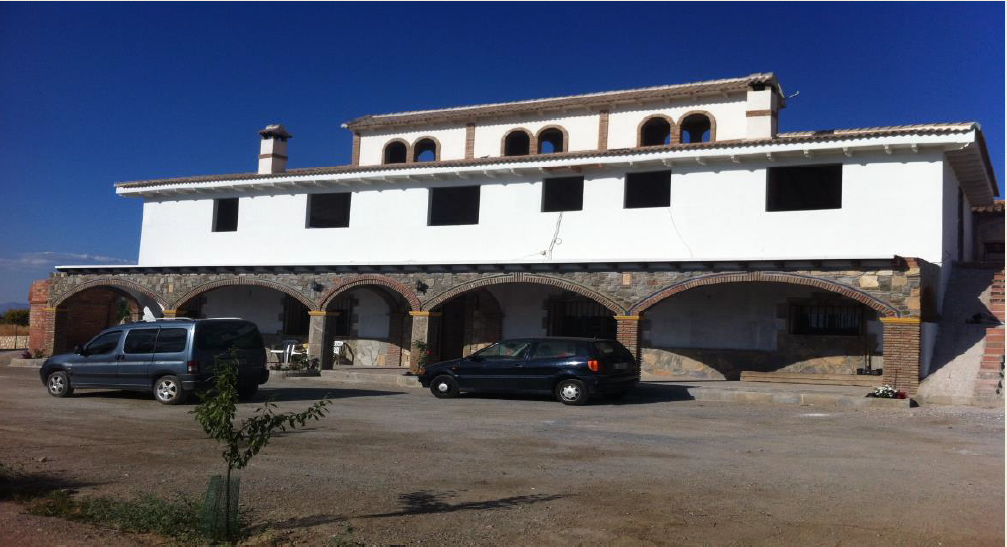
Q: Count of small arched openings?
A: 6